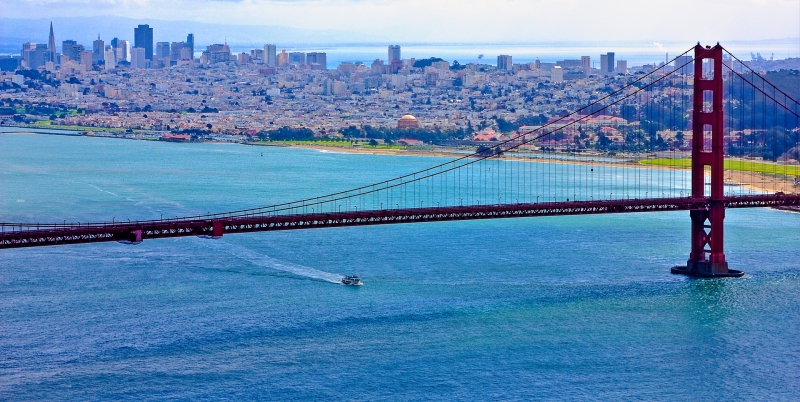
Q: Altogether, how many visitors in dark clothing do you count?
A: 0